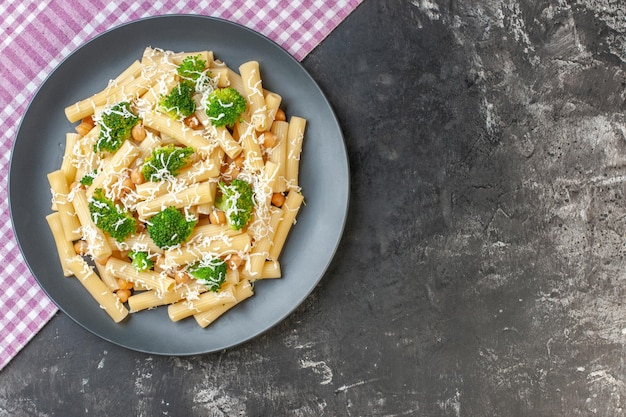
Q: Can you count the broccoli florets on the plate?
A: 11